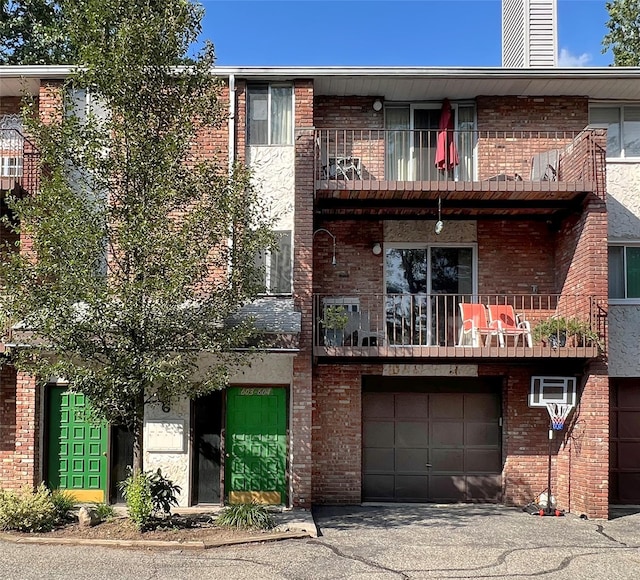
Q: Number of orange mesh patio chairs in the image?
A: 2